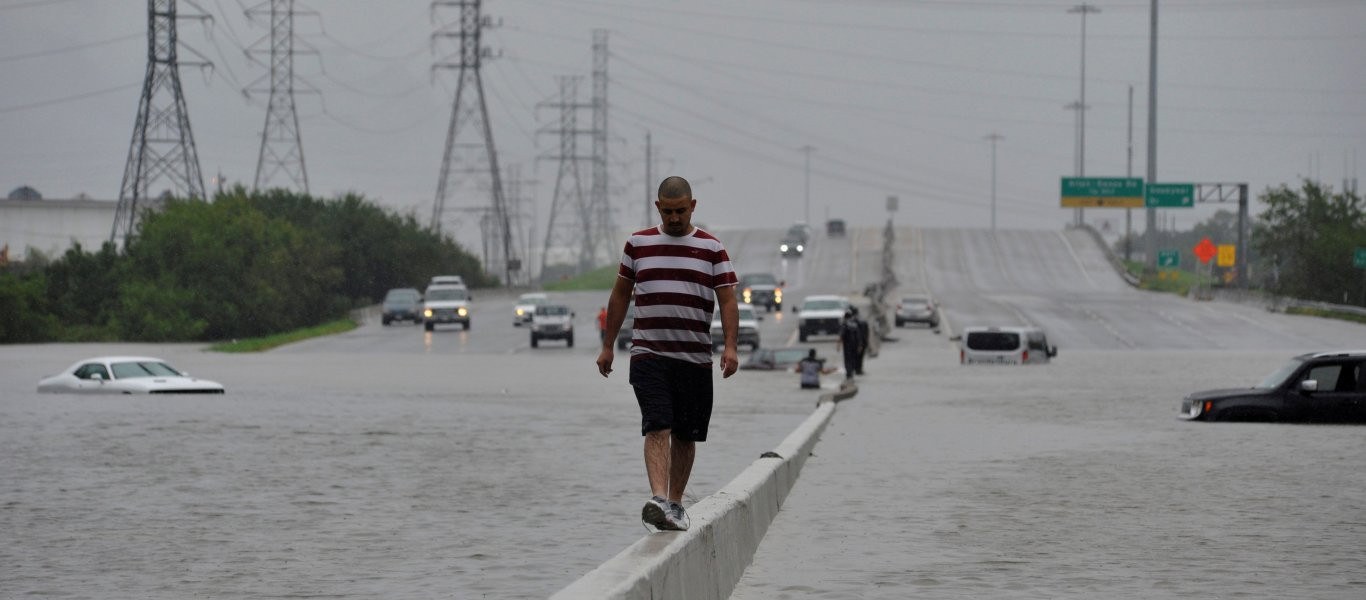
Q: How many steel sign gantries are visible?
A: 1